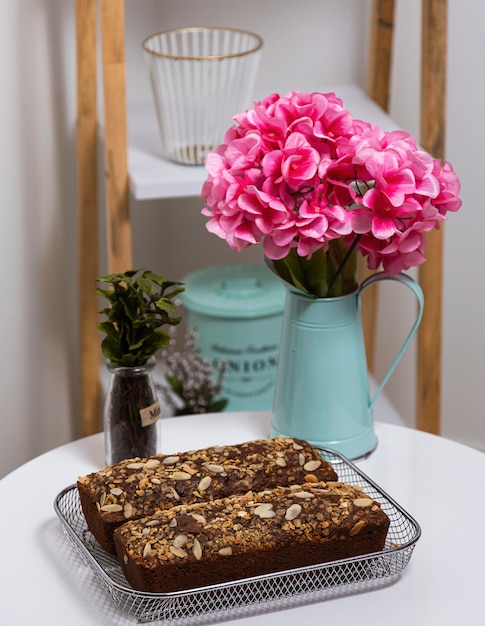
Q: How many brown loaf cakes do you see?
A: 2